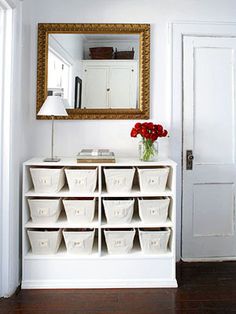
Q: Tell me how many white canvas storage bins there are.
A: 12